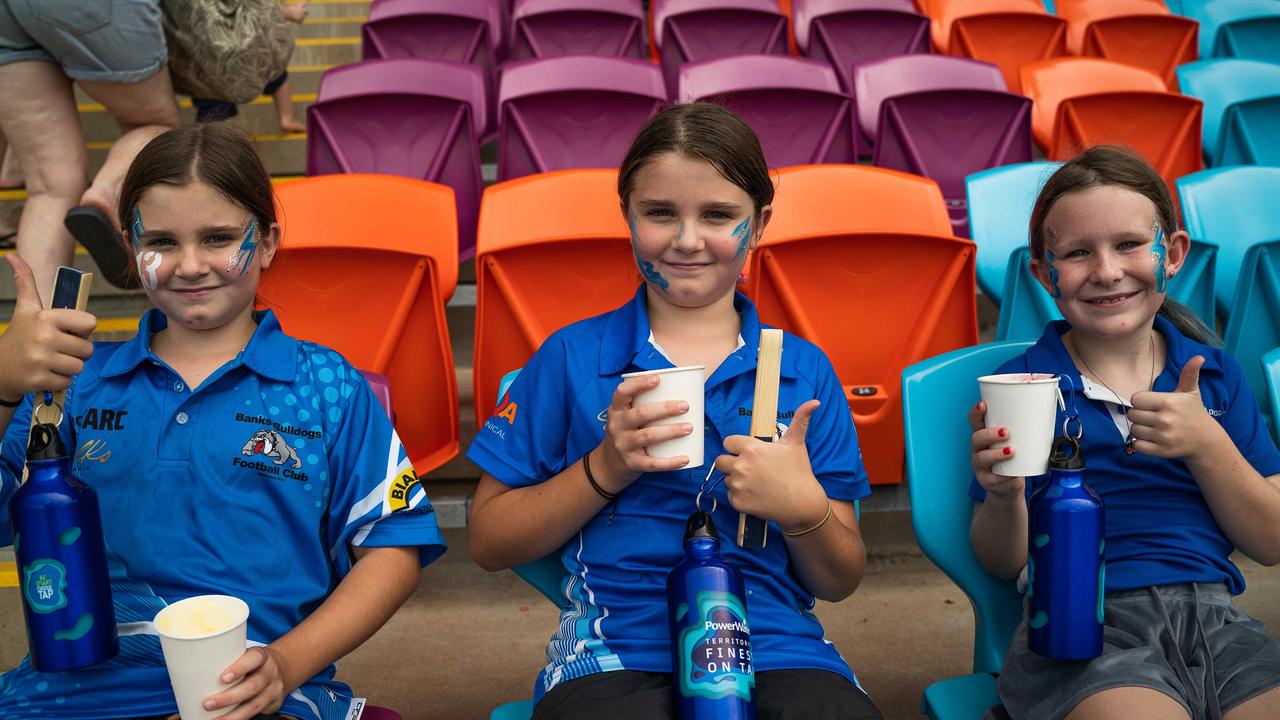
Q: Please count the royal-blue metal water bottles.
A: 3